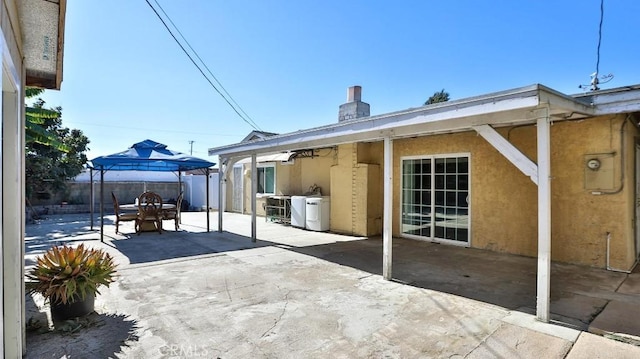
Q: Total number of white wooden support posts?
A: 4